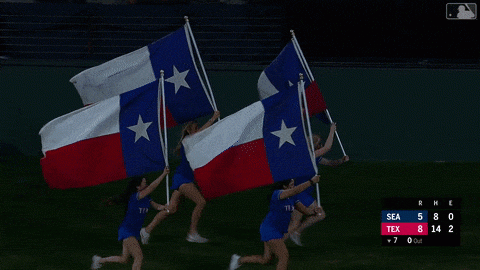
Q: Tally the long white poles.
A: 4